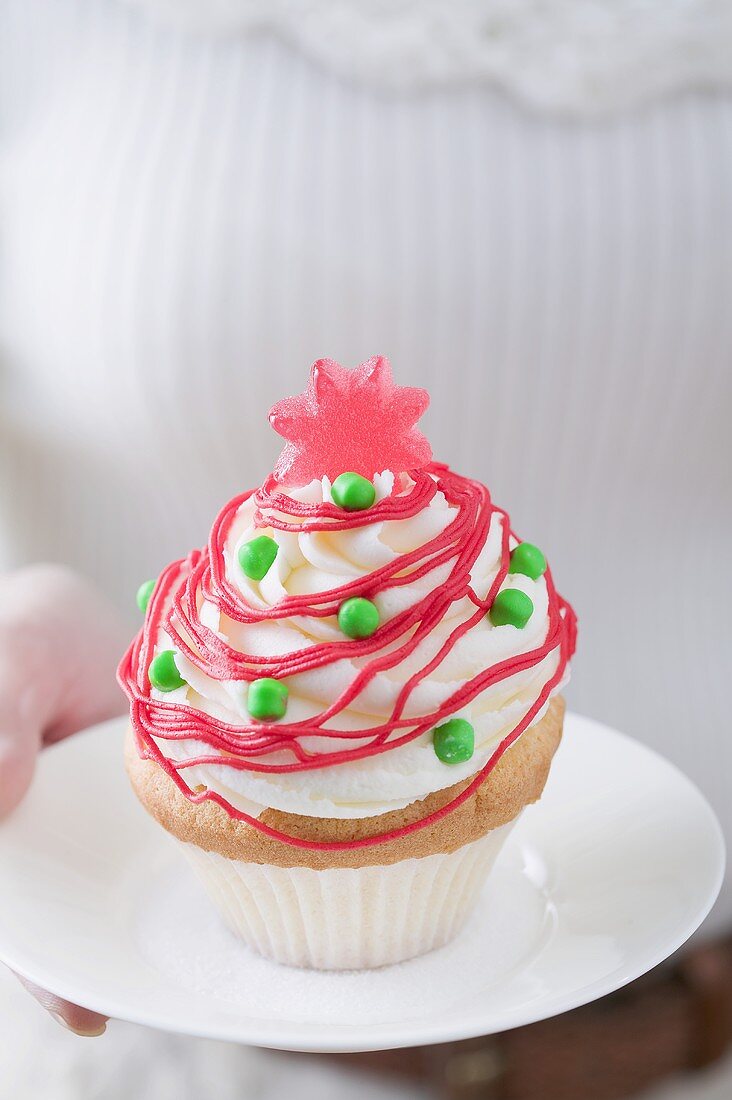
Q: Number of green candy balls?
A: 9